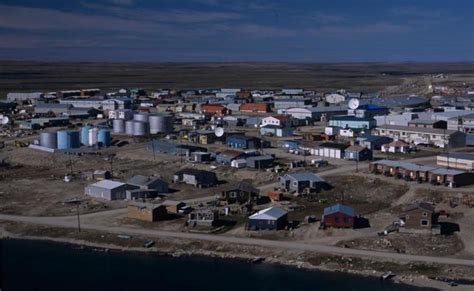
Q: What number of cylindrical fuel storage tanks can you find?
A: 10